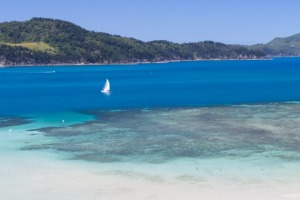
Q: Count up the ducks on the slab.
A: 0